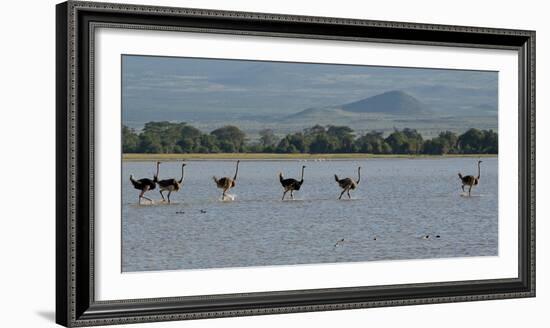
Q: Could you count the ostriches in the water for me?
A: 6